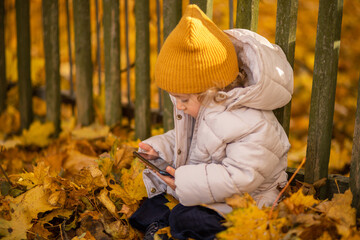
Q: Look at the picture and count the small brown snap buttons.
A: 3